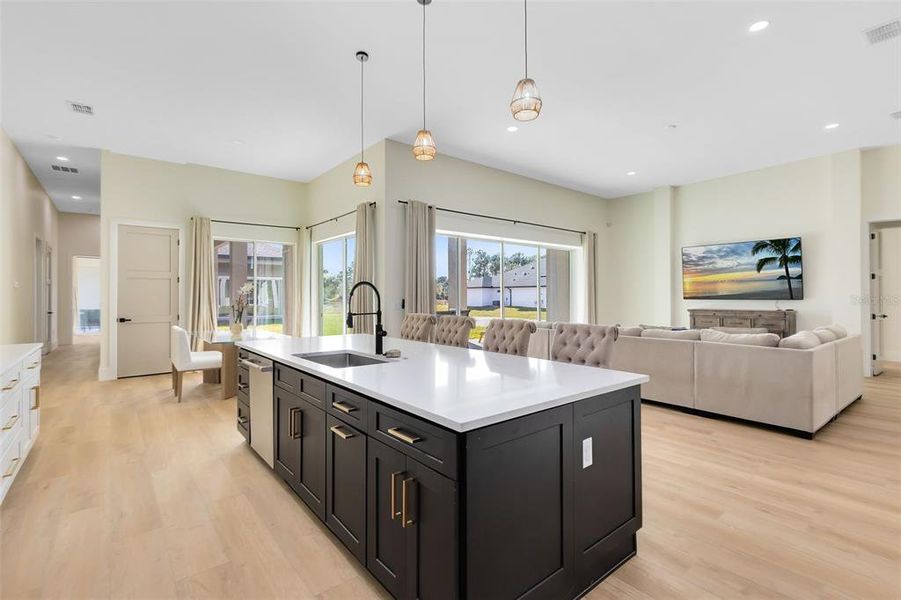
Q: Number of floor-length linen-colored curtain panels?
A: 5